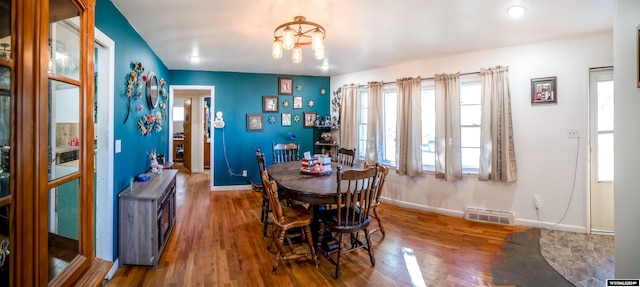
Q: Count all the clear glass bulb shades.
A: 5